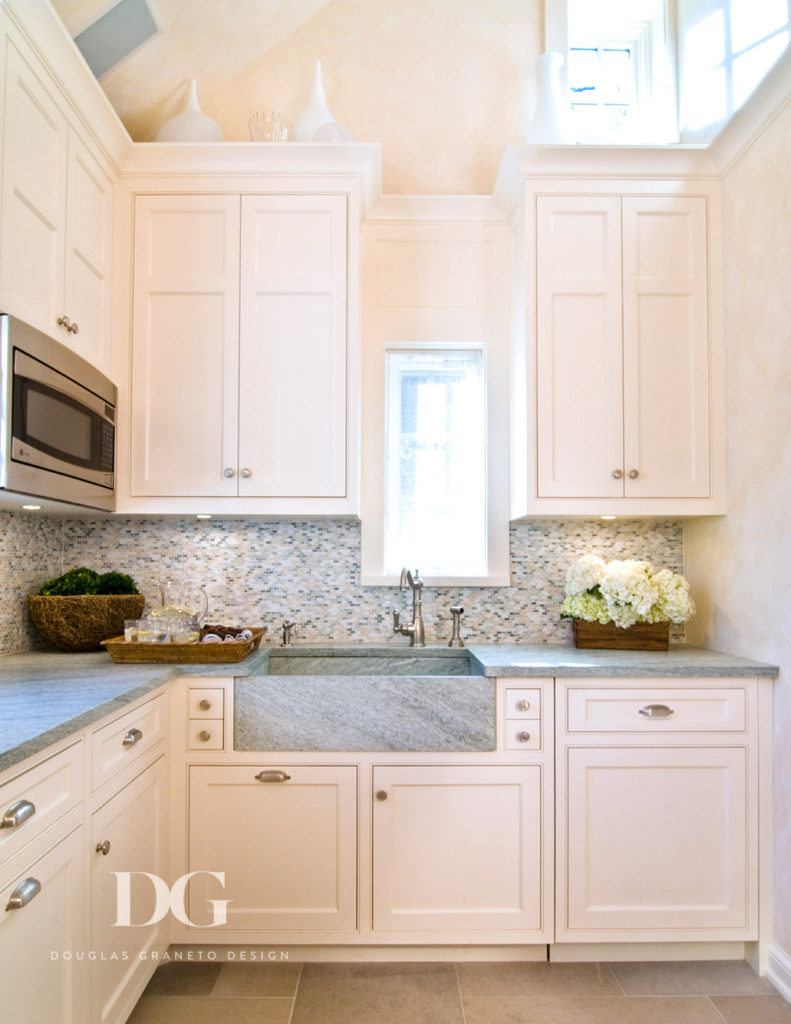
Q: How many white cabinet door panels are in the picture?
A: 11